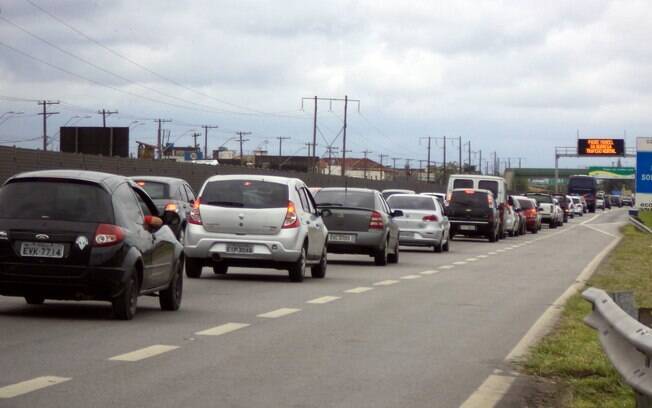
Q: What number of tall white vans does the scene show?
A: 1